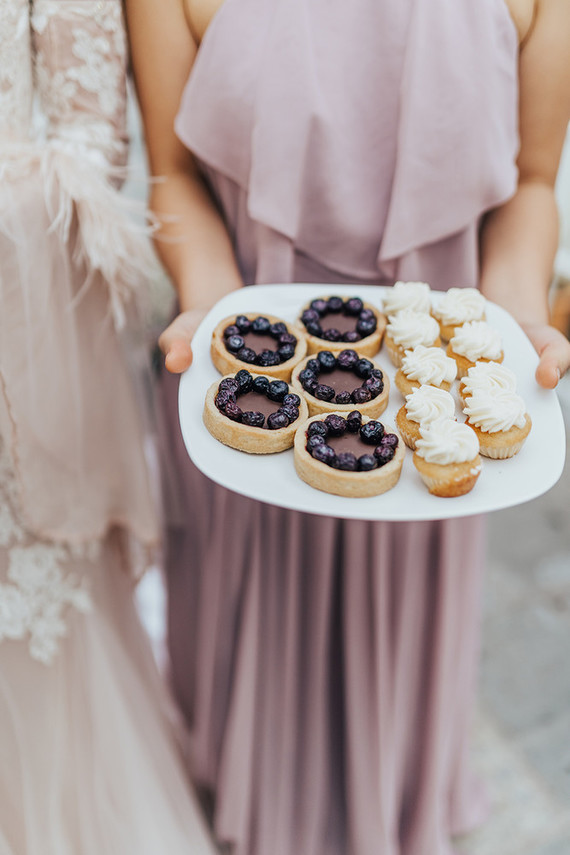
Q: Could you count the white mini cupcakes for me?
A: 9